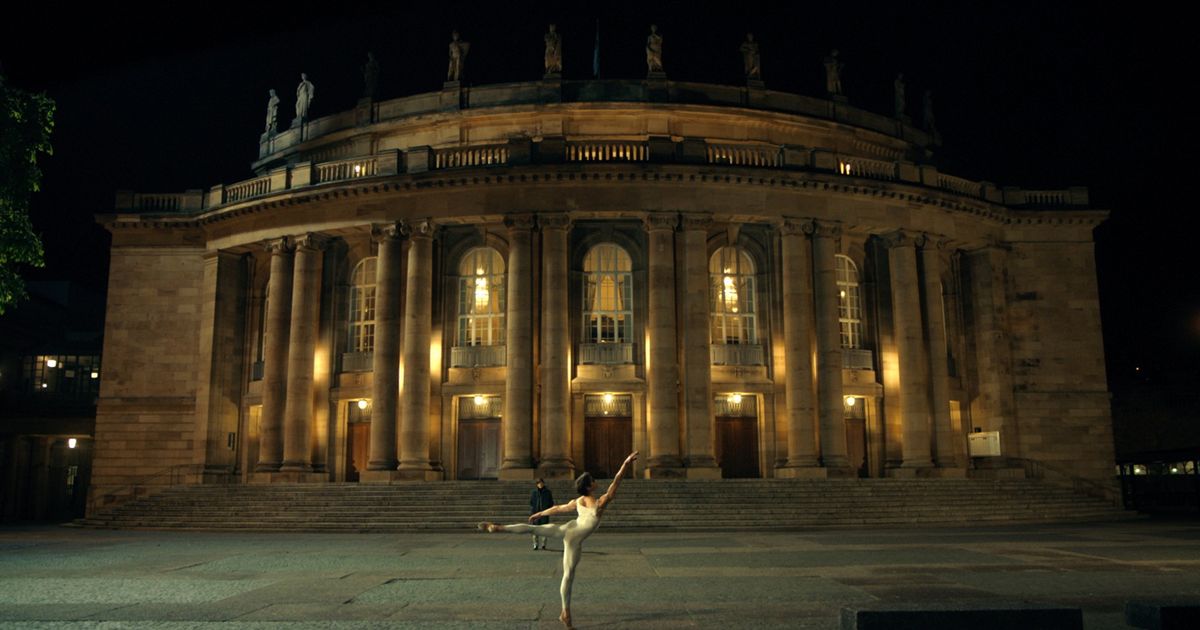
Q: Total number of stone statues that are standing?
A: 10